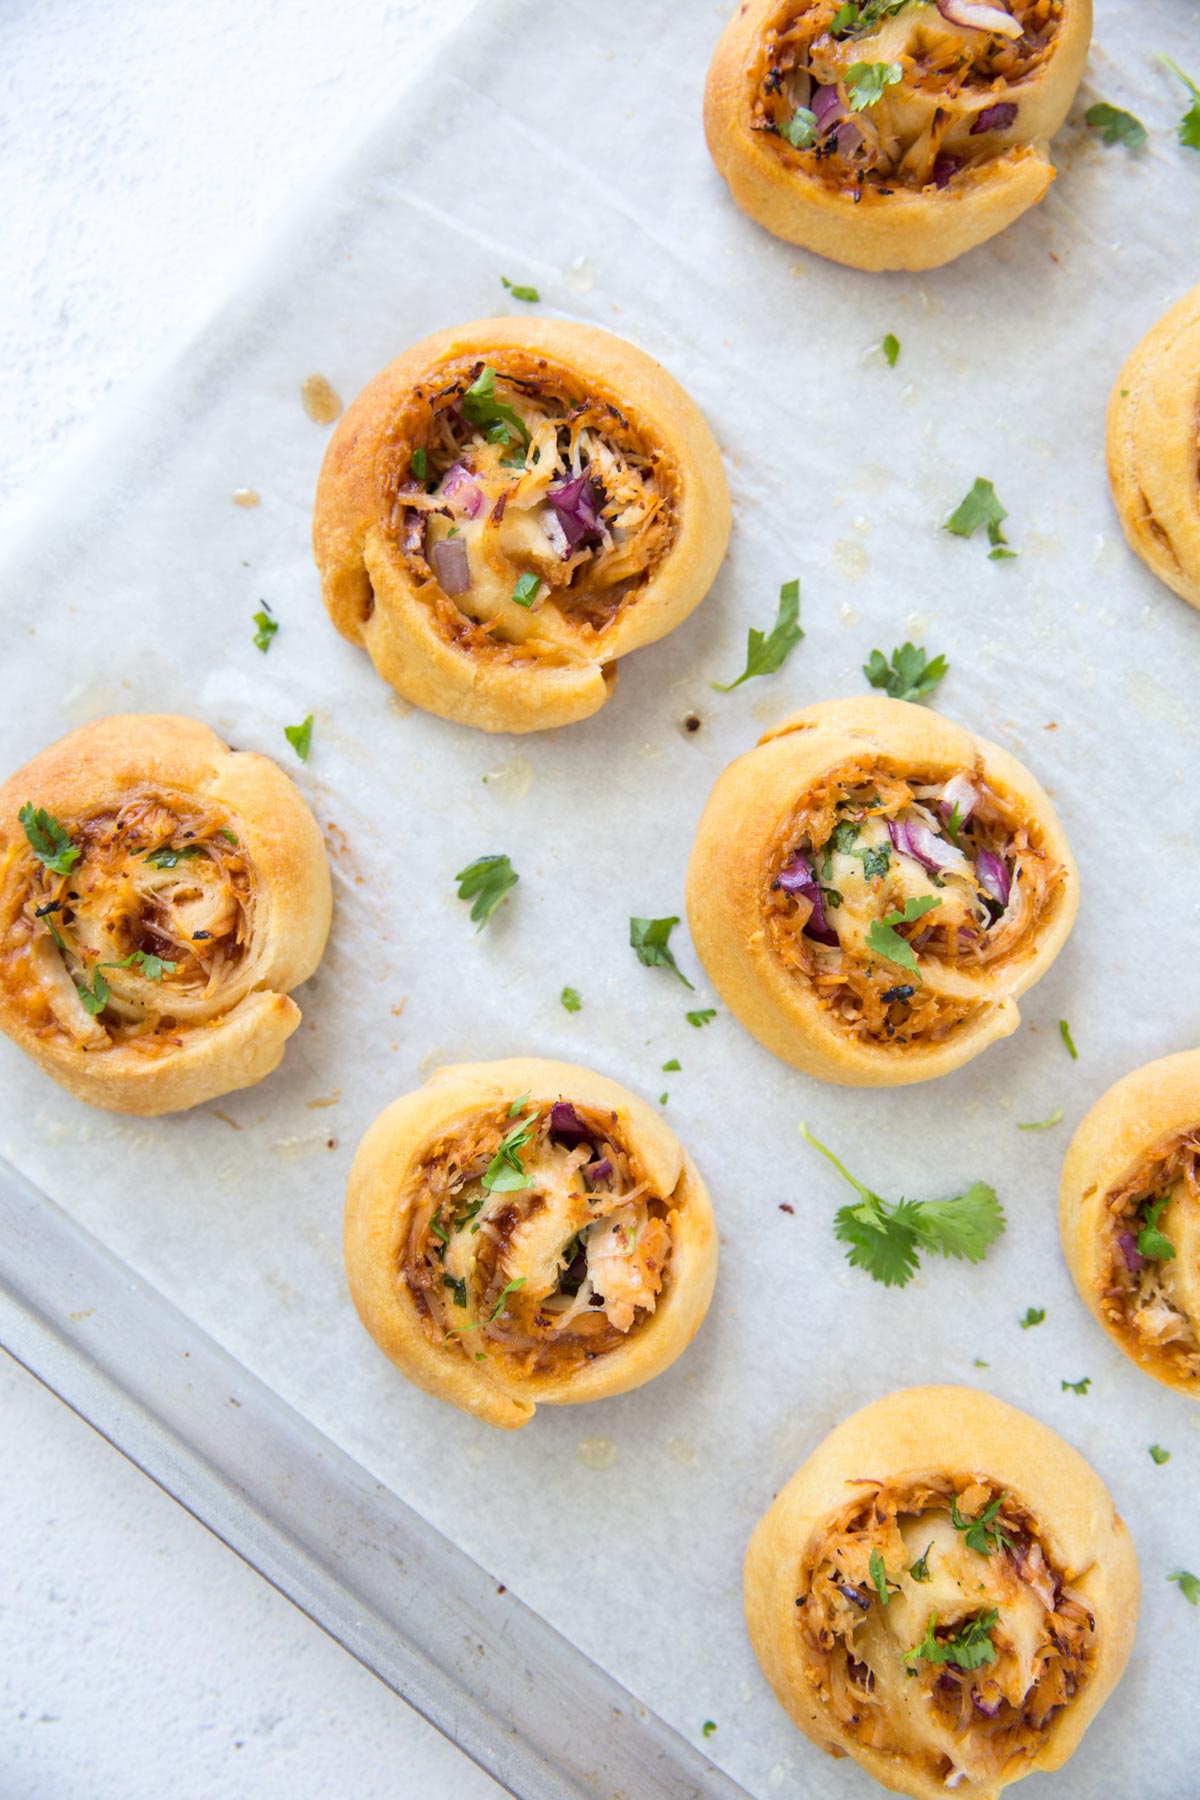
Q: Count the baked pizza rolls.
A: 8